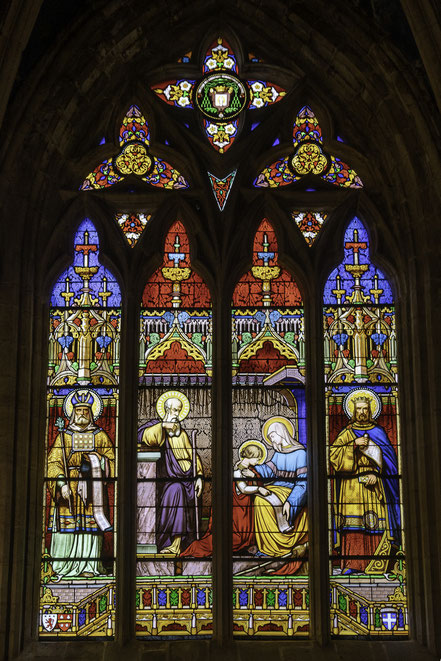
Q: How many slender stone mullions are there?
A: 3